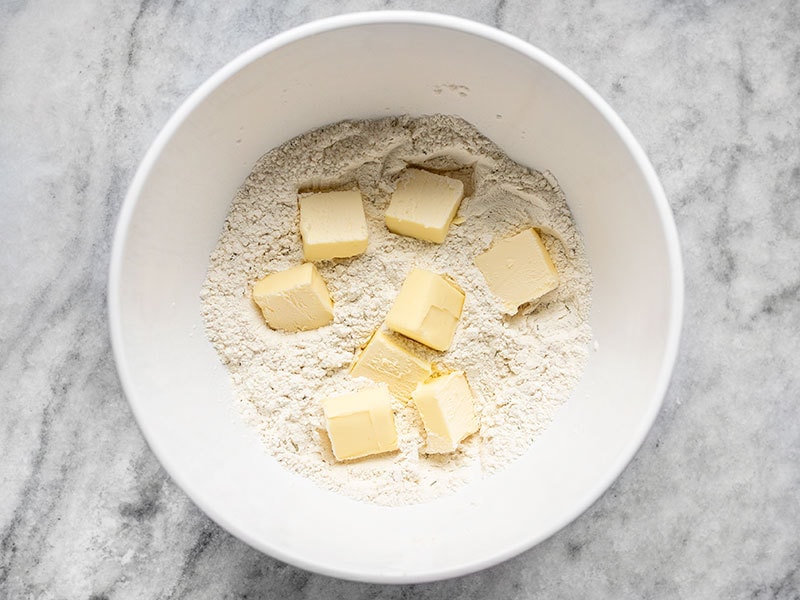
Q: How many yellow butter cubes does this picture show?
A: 8